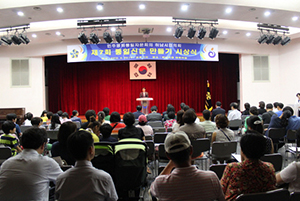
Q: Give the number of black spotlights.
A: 15